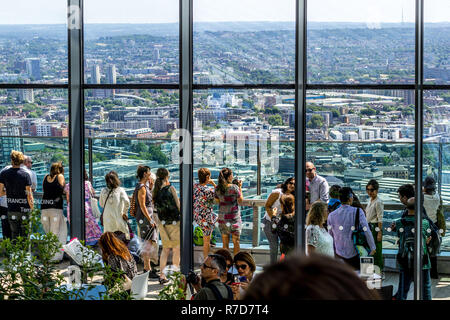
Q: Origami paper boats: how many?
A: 0